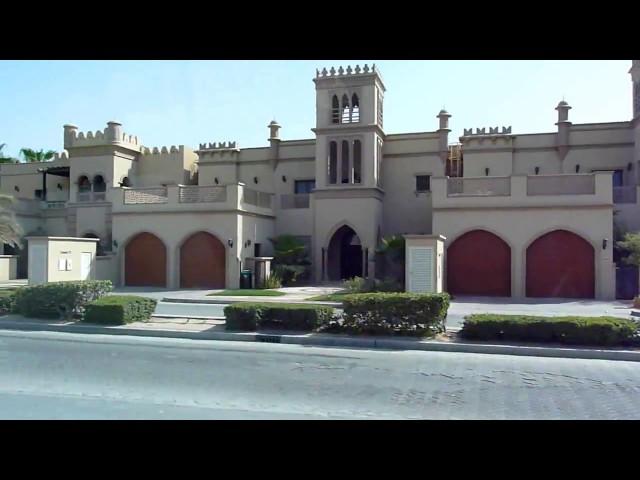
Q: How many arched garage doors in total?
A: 4